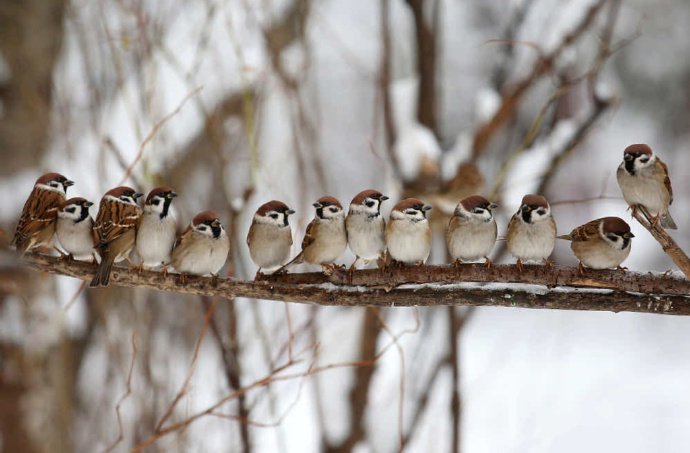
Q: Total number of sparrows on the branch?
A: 13